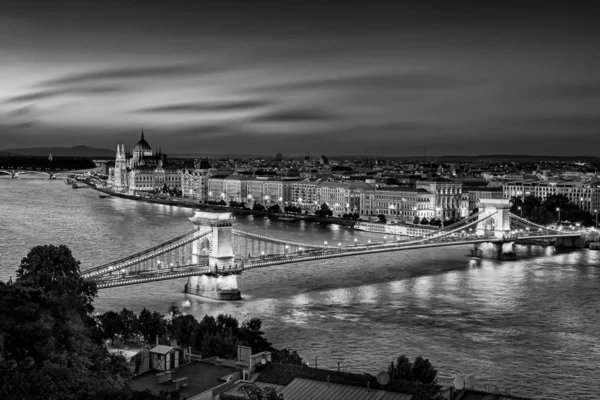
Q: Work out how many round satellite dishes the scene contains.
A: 3